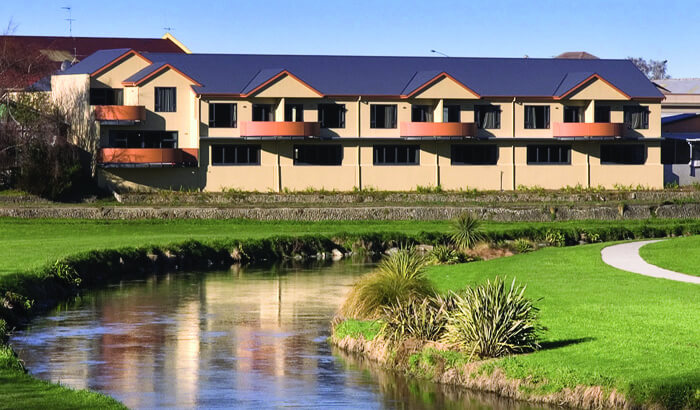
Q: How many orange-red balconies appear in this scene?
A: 5